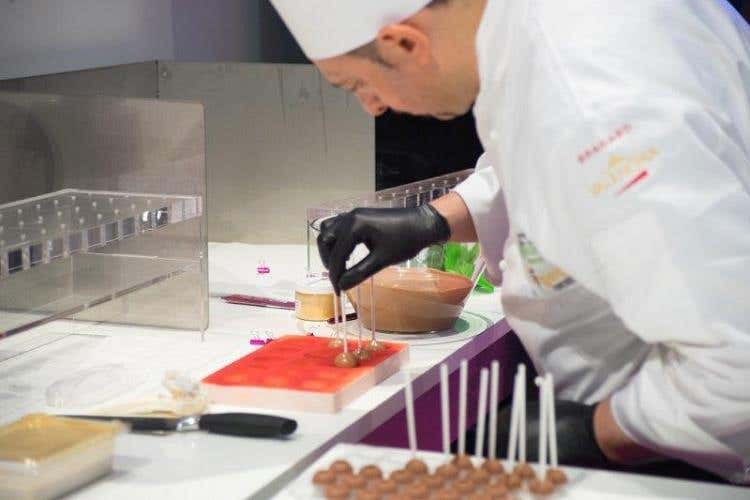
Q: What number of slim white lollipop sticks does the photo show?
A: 13